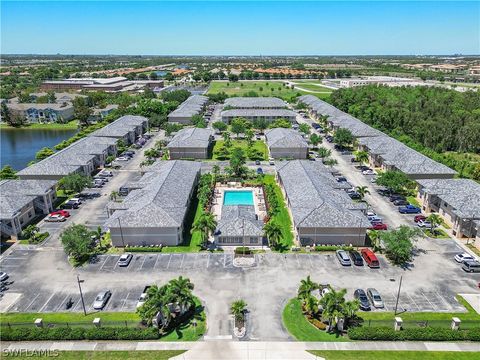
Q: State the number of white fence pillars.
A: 4